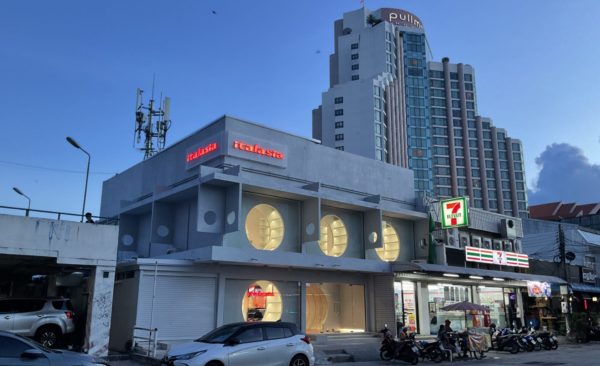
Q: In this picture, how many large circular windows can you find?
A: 4